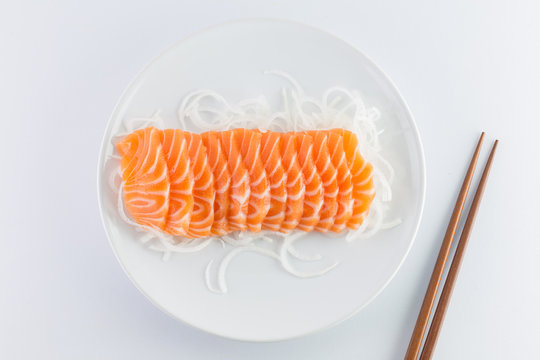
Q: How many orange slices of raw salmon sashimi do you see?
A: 12